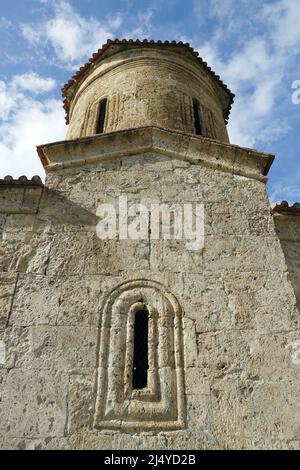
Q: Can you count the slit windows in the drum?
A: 2